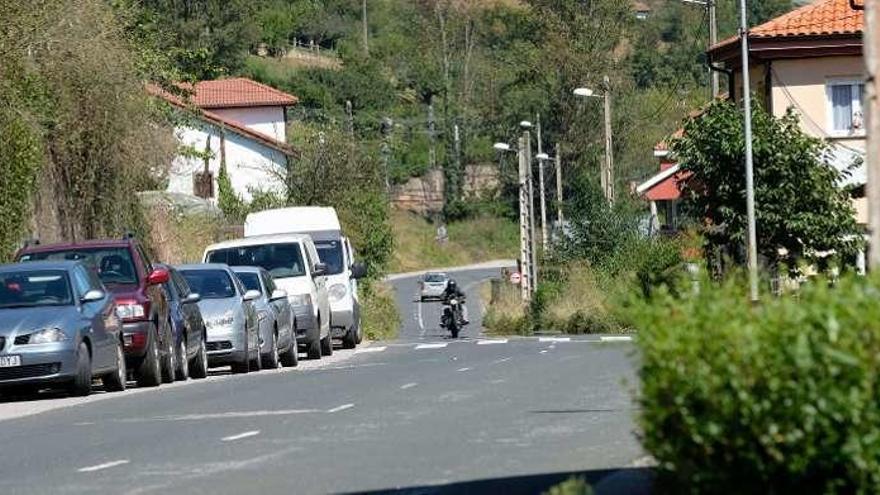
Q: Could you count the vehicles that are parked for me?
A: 7